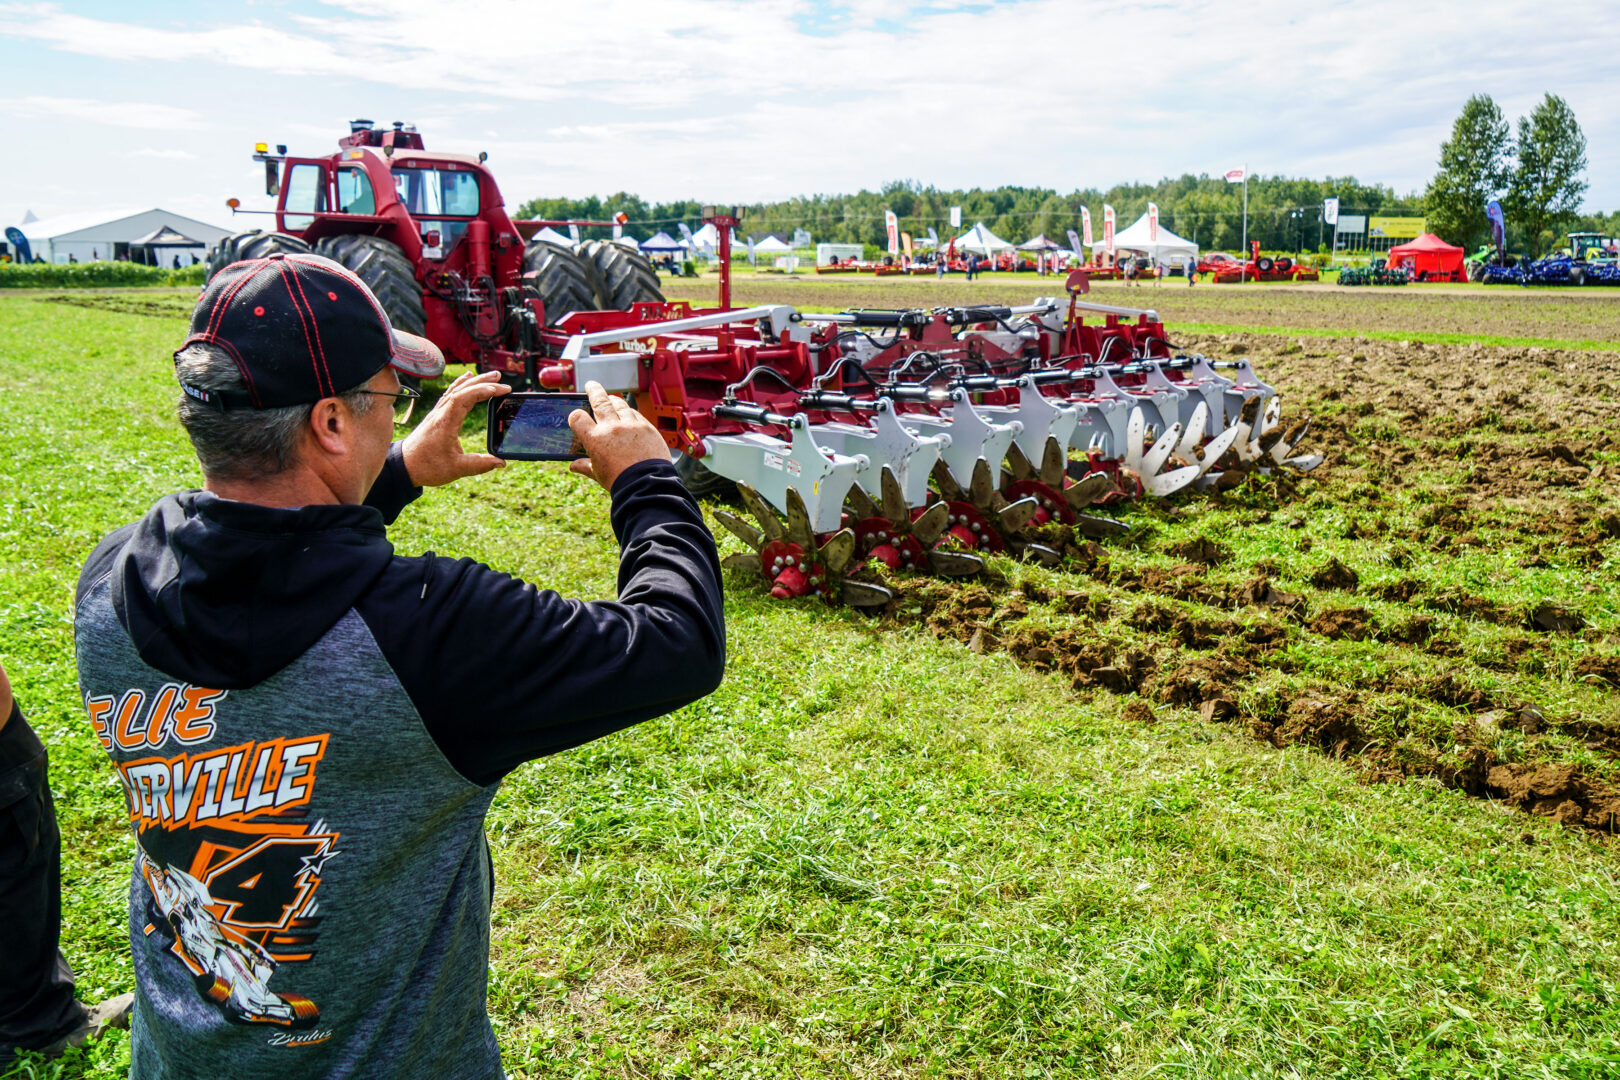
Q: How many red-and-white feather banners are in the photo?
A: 4